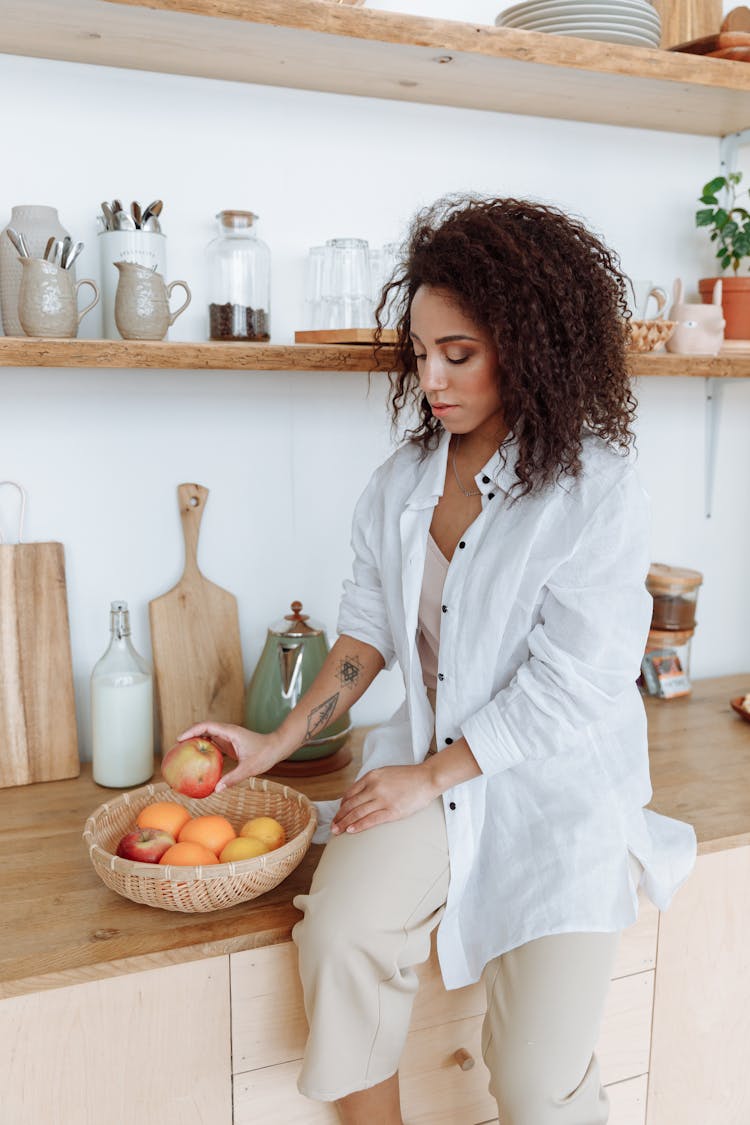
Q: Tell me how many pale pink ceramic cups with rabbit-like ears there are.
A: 1